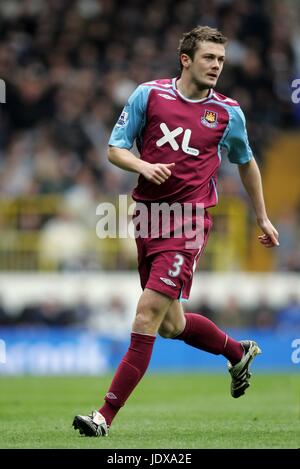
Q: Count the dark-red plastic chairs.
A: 0